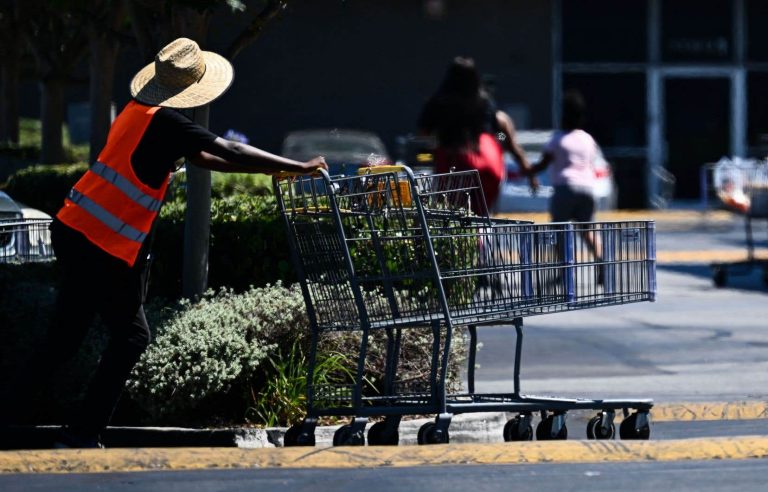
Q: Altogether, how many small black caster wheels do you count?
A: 8